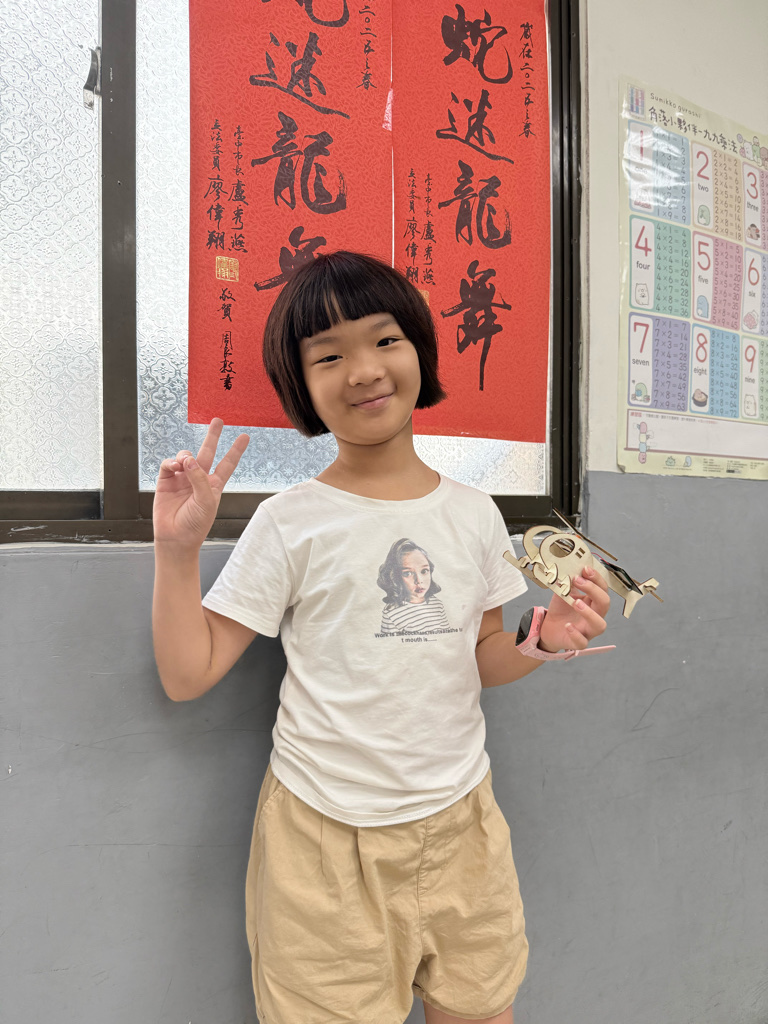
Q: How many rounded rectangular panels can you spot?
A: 9